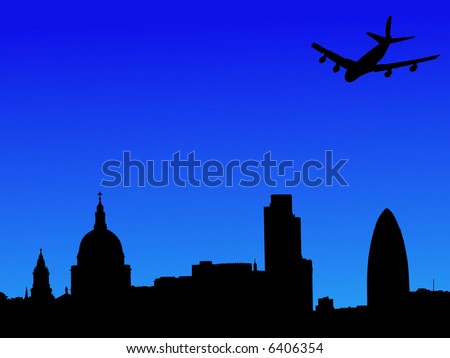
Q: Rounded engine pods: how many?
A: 4